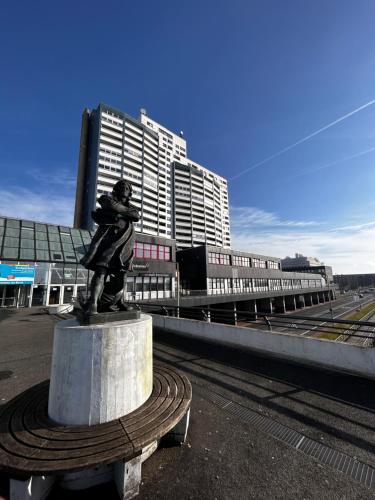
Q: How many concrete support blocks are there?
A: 3